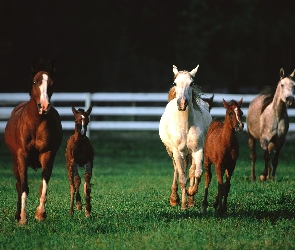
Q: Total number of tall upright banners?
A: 0